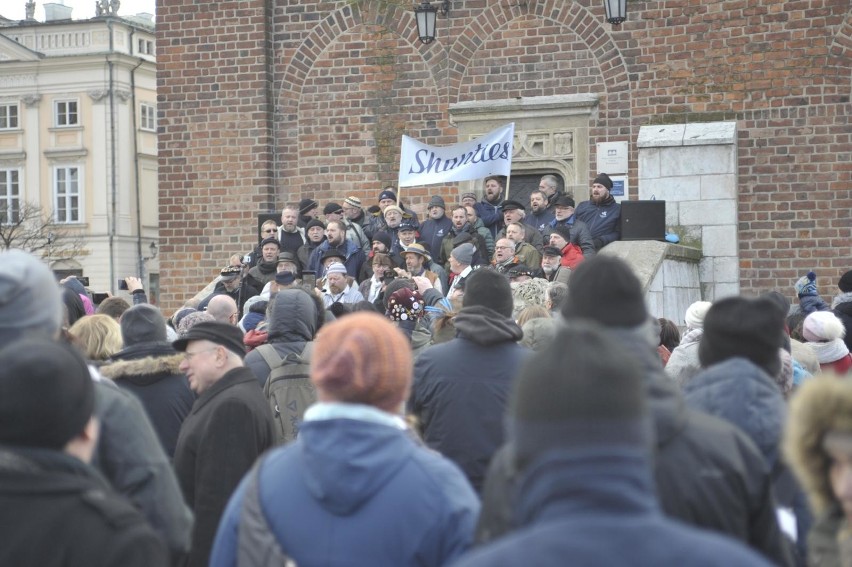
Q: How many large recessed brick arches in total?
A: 2